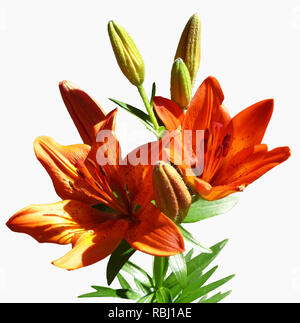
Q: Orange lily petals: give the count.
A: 12